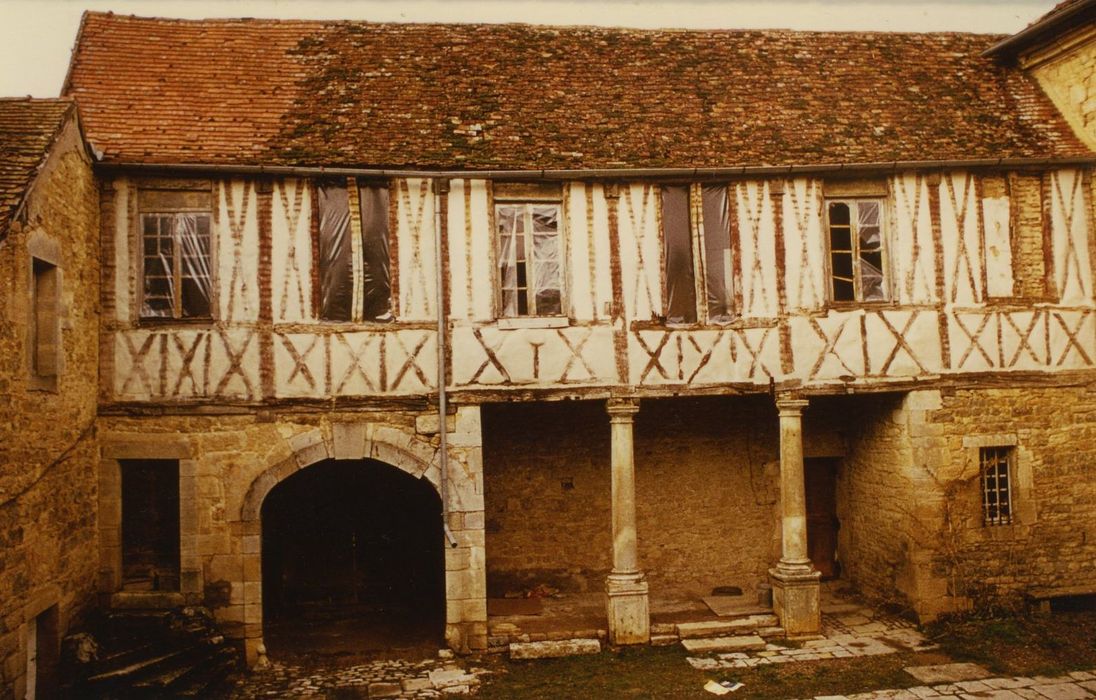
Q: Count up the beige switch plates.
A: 0